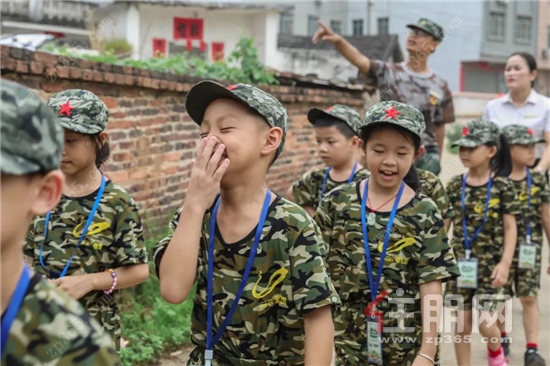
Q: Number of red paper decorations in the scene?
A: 5